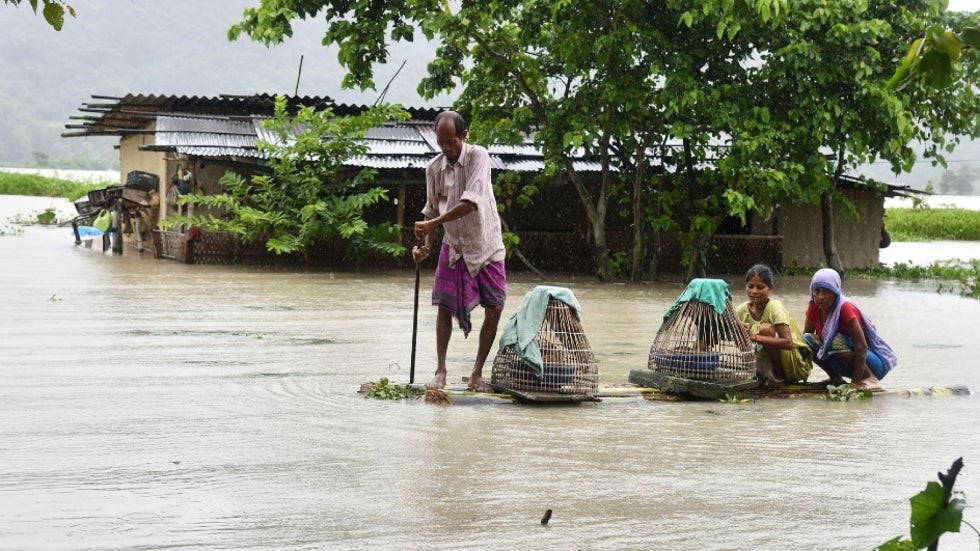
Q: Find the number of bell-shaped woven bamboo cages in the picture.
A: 2